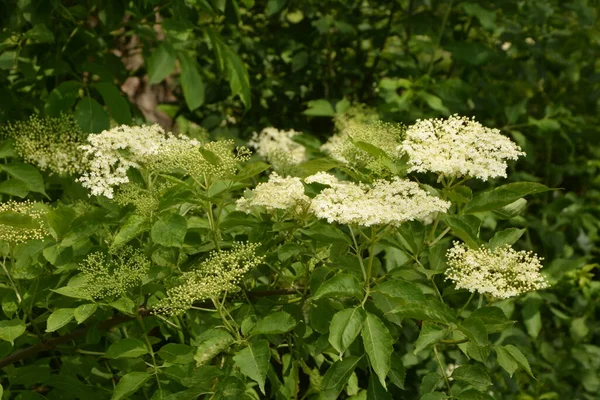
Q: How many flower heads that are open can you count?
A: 6